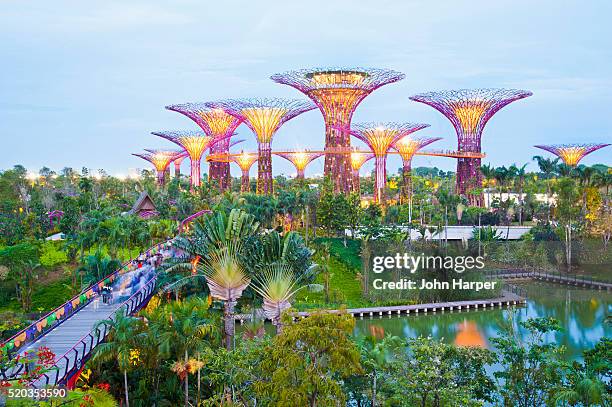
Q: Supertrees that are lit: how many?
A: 12